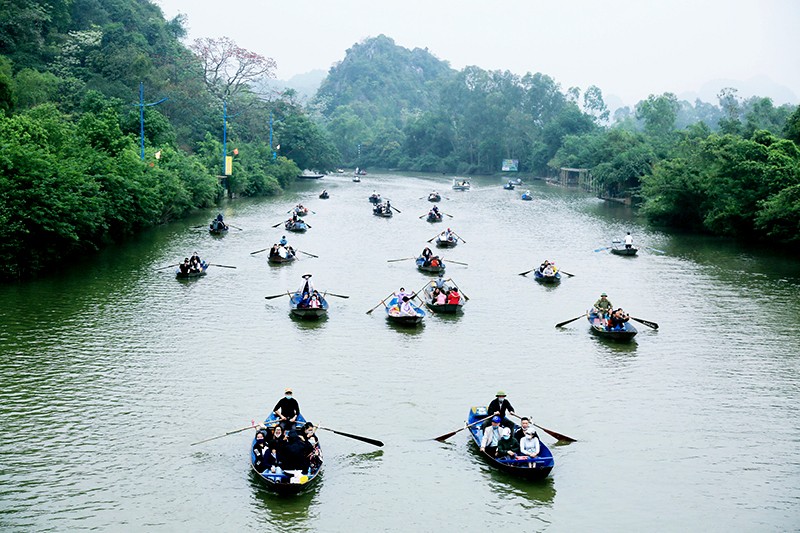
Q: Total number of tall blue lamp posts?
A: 3